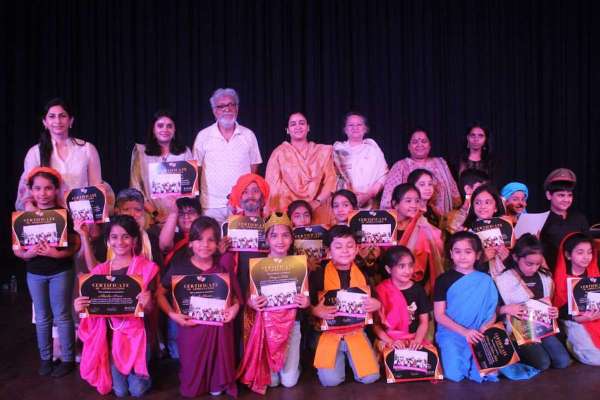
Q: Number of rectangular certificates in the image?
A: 15